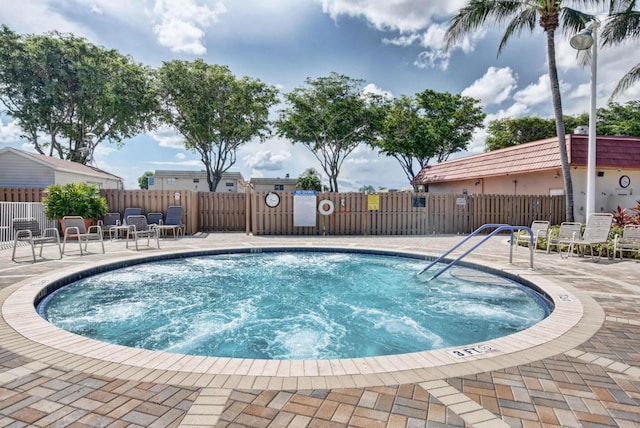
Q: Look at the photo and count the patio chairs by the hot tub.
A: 11